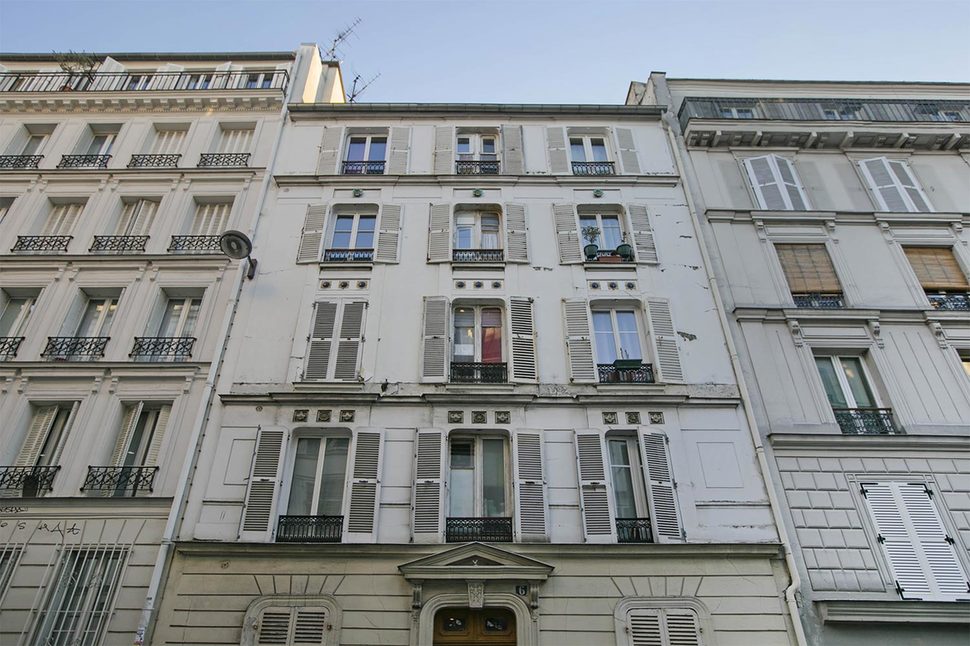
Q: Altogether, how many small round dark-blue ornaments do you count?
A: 9